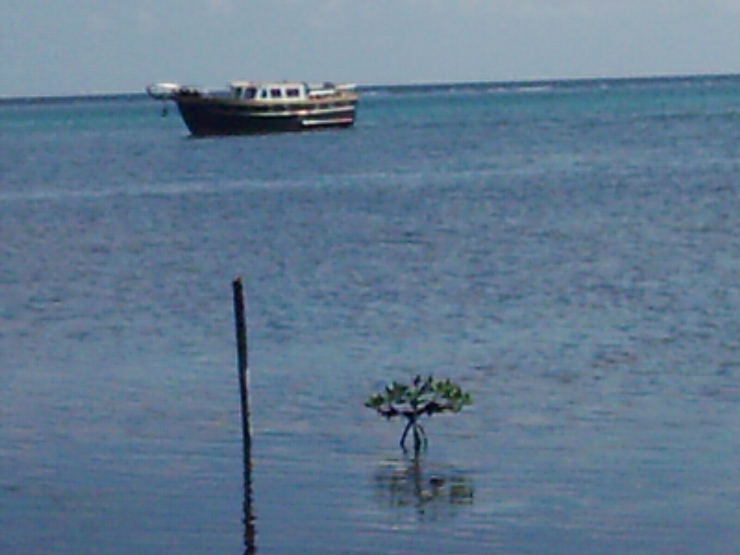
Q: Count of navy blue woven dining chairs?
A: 0